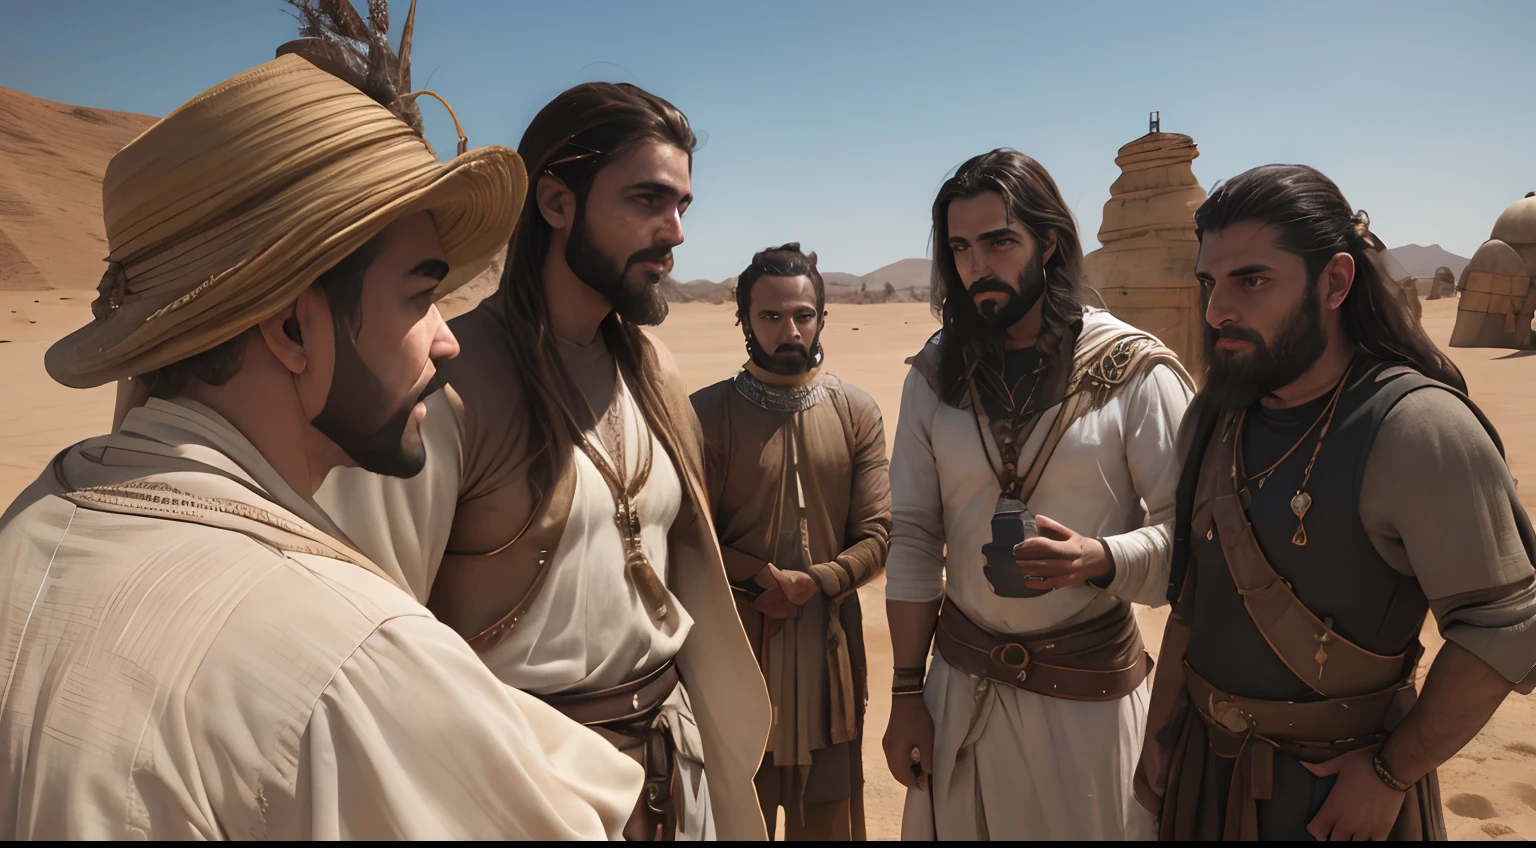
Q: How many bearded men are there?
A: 5